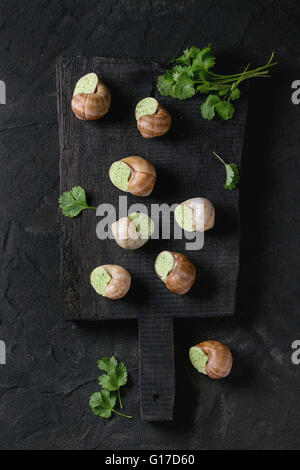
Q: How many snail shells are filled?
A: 8